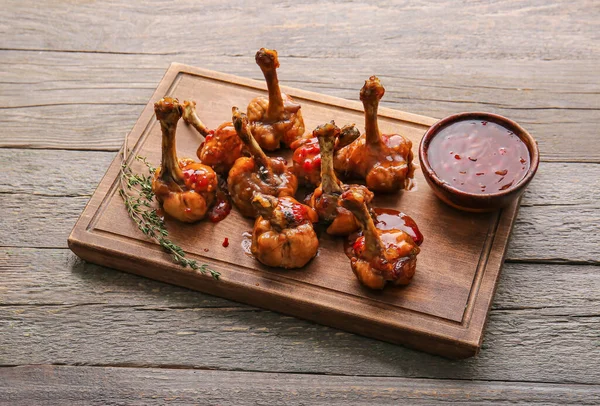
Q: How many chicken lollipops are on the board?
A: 9